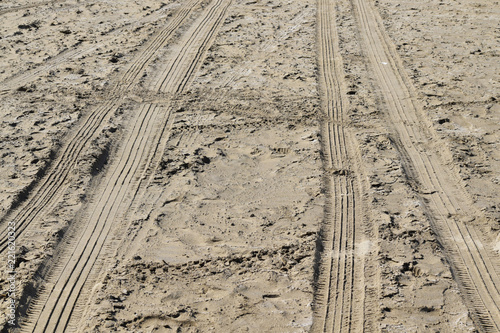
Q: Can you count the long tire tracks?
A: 4